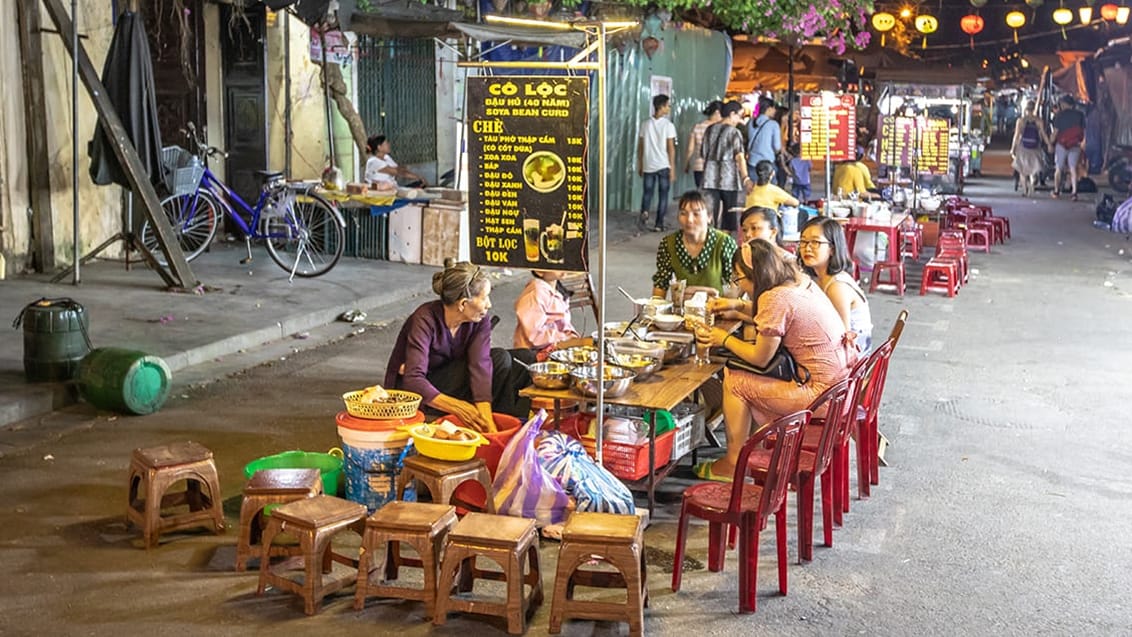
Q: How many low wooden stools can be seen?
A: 7